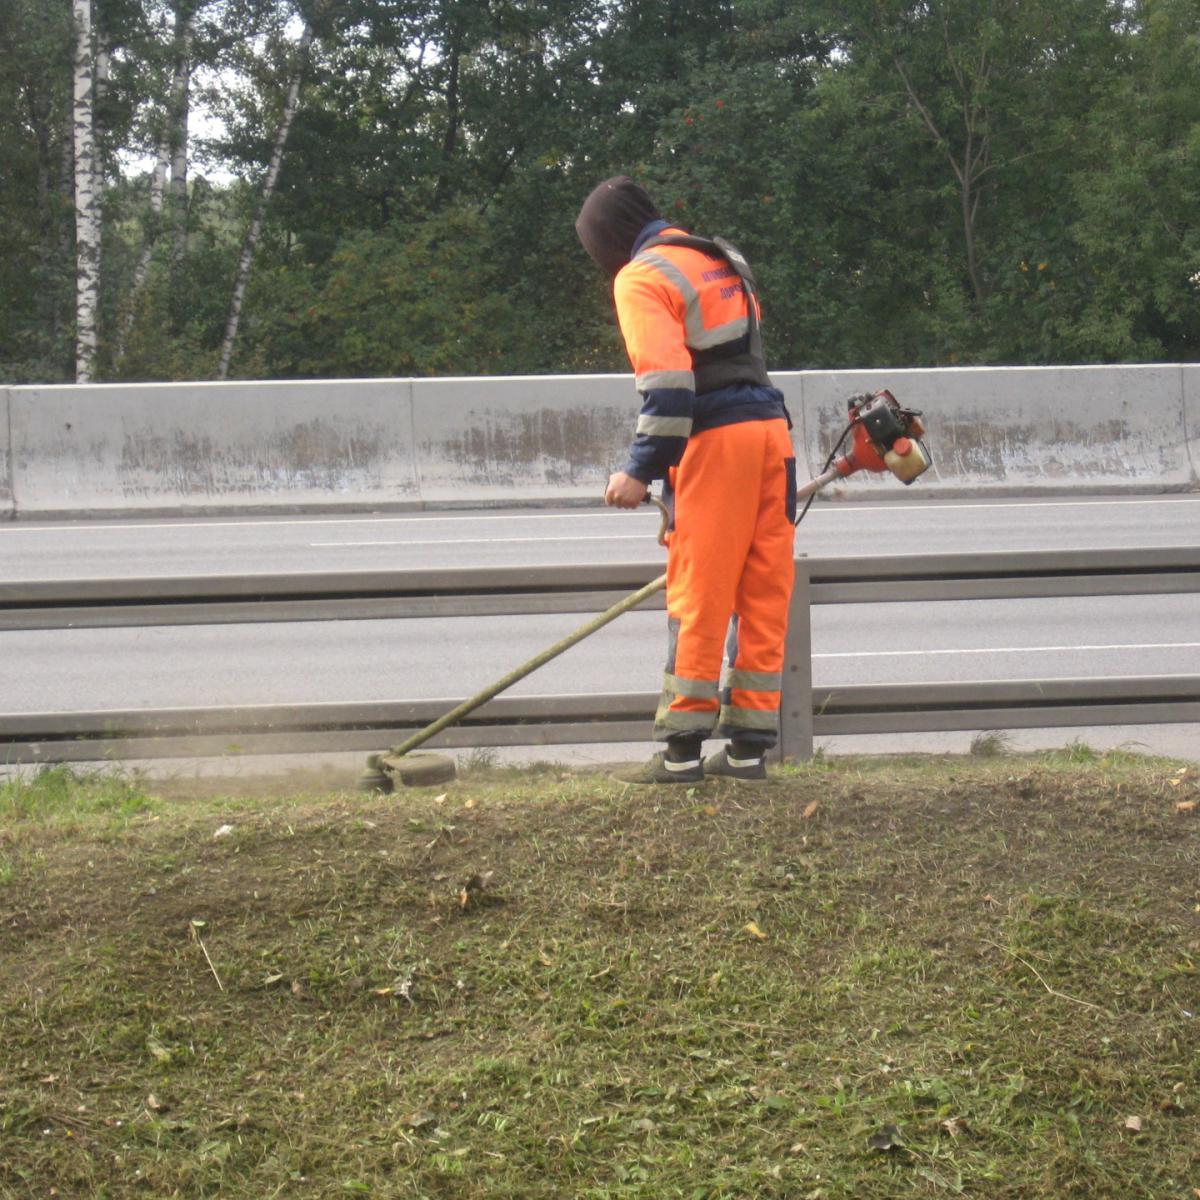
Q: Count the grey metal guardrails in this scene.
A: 2